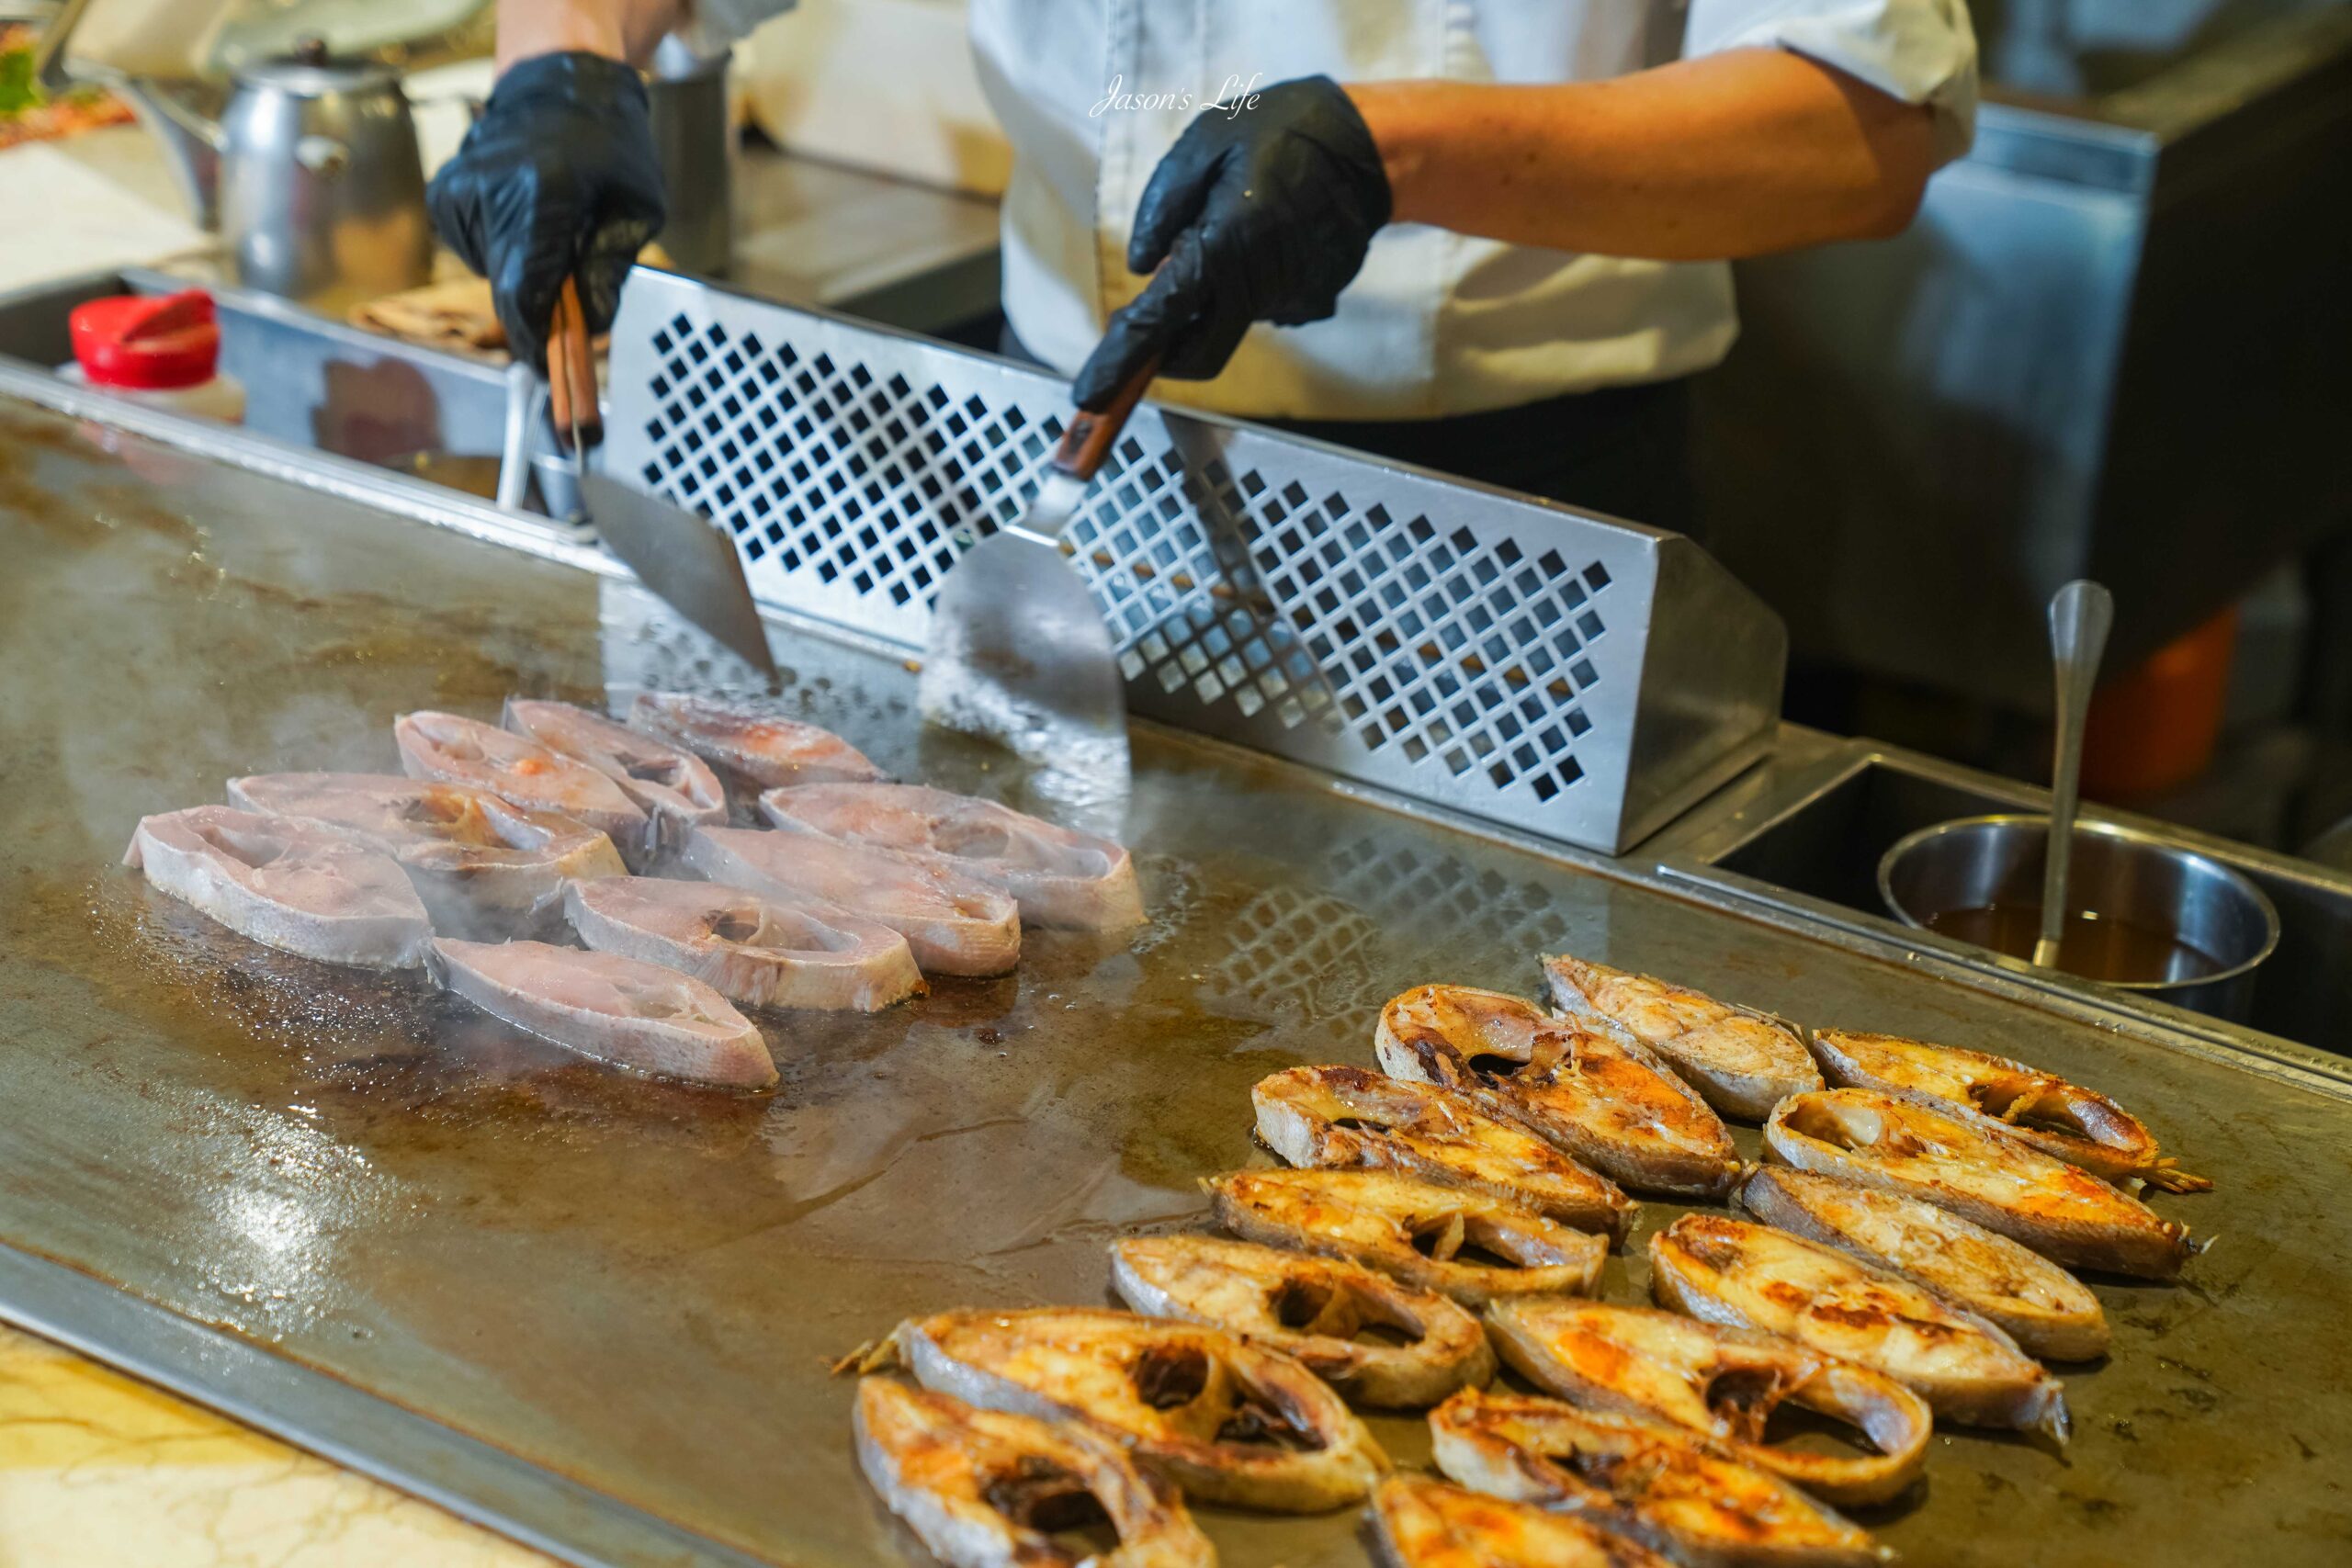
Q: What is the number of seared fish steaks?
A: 14